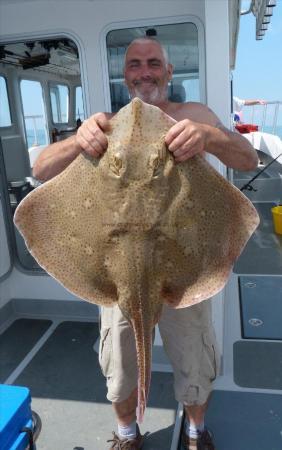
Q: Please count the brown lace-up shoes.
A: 2